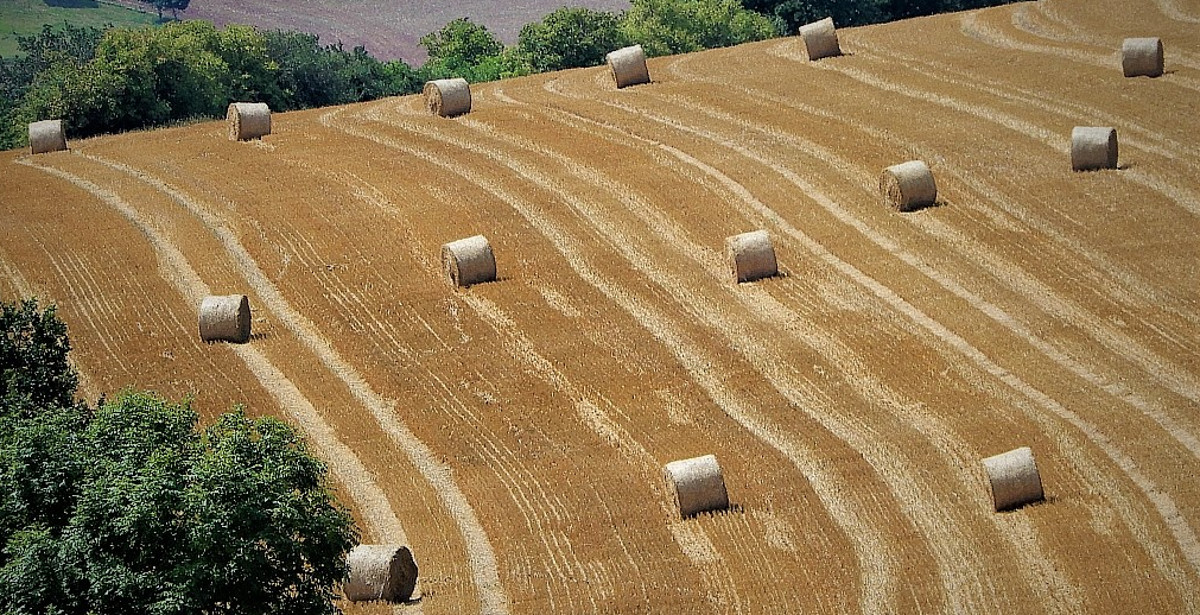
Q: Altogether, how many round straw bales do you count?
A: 14